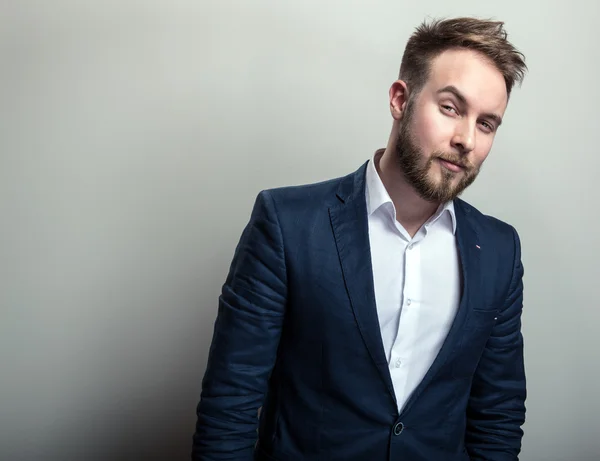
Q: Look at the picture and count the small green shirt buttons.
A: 0